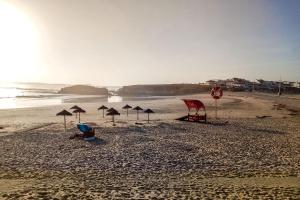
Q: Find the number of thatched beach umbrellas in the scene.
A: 9